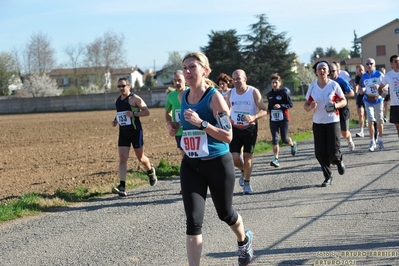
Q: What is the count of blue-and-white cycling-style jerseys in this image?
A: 1